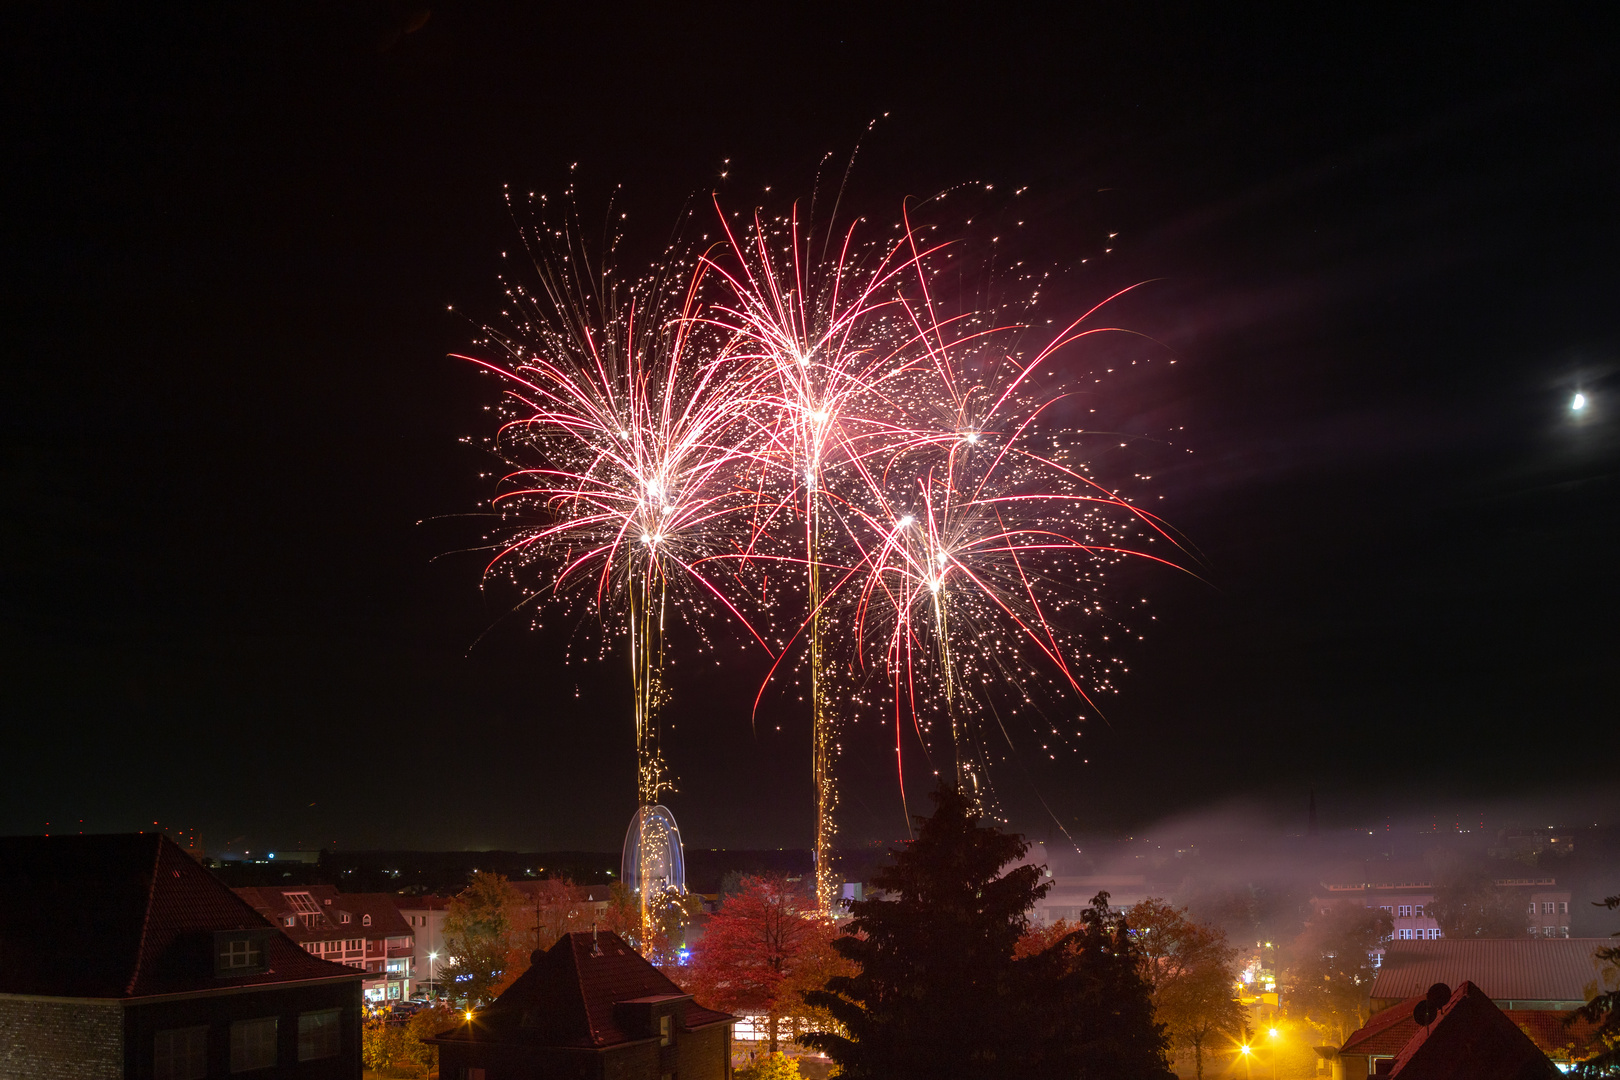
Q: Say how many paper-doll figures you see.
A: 0